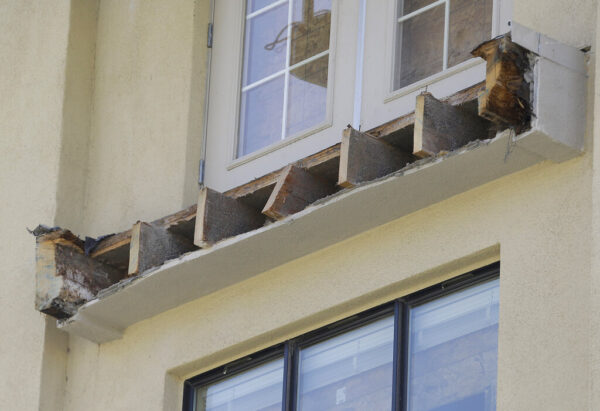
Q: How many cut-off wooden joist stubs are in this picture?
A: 7